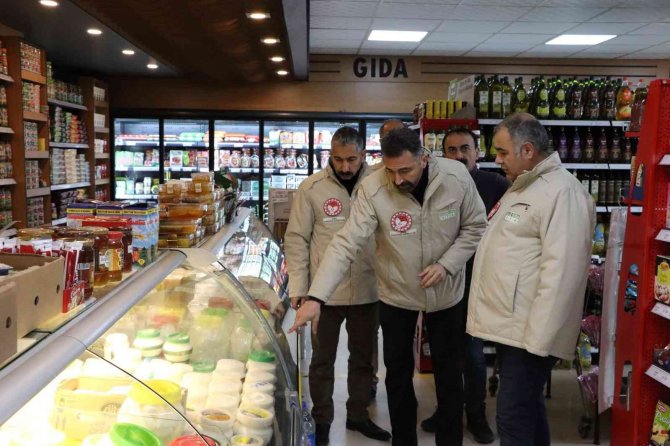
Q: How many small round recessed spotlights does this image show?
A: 8